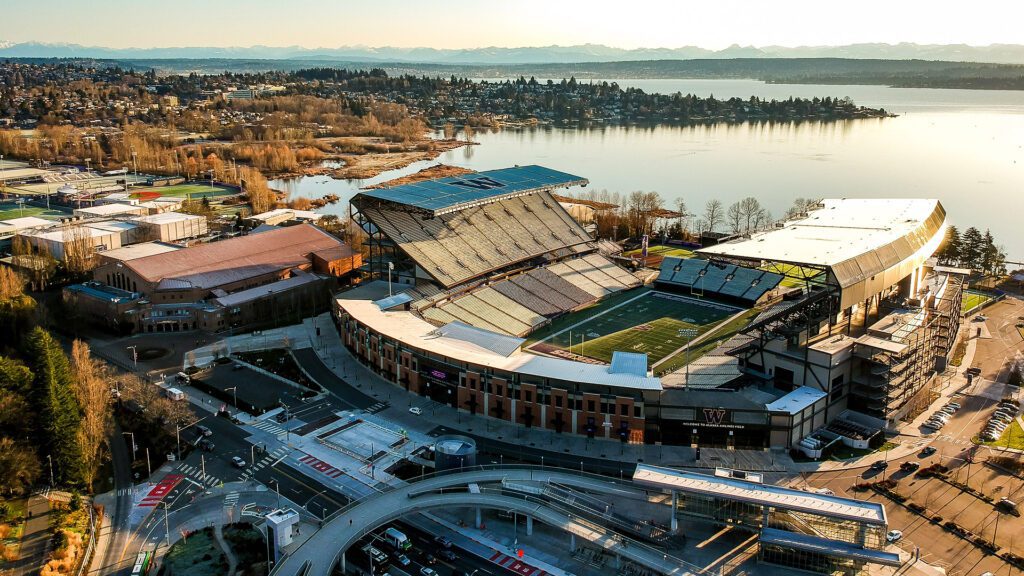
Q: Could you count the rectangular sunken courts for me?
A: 1